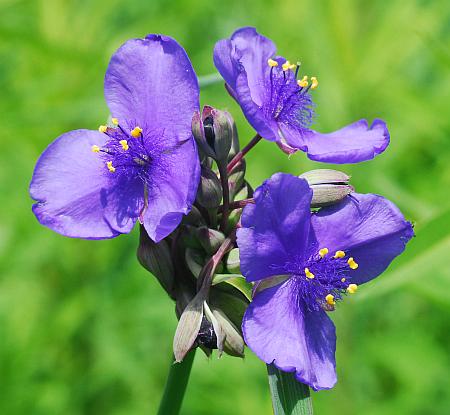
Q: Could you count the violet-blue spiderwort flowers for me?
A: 3